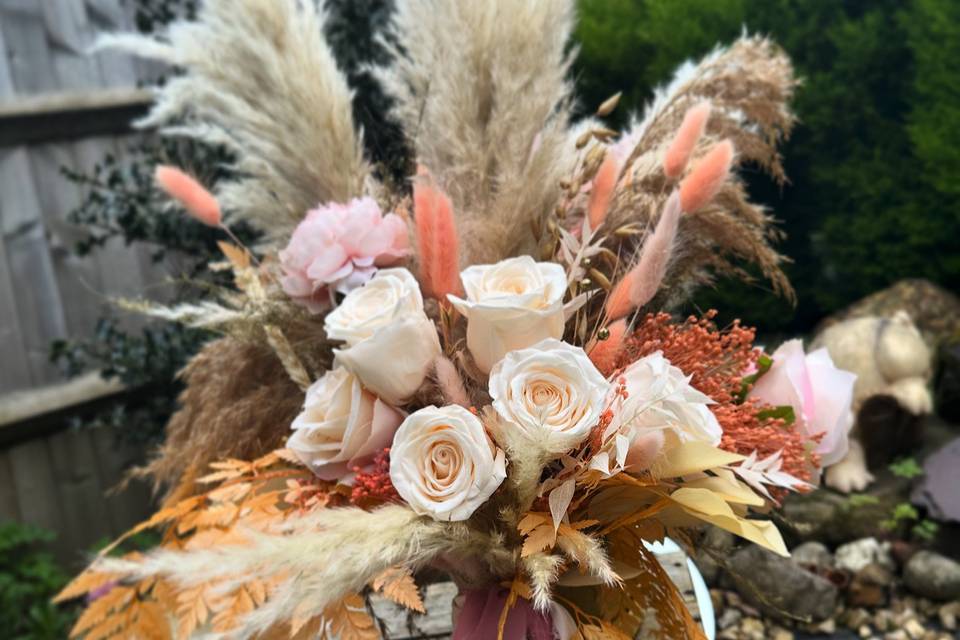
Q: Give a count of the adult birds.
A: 0